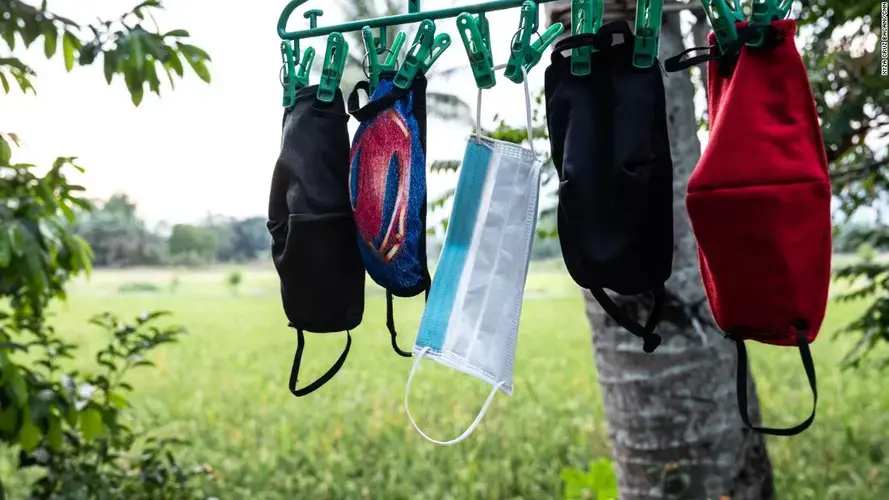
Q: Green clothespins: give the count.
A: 10